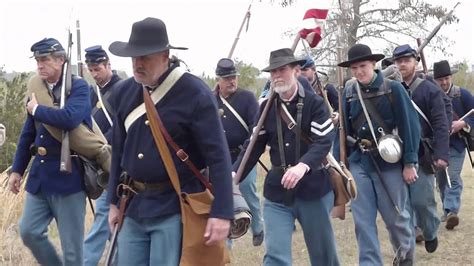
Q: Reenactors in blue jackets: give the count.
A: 9